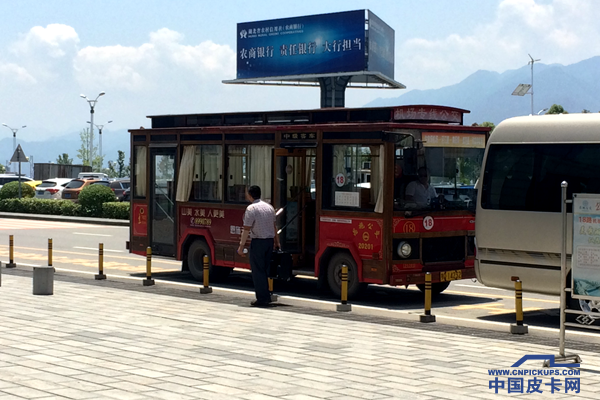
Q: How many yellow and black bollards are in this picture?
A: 9